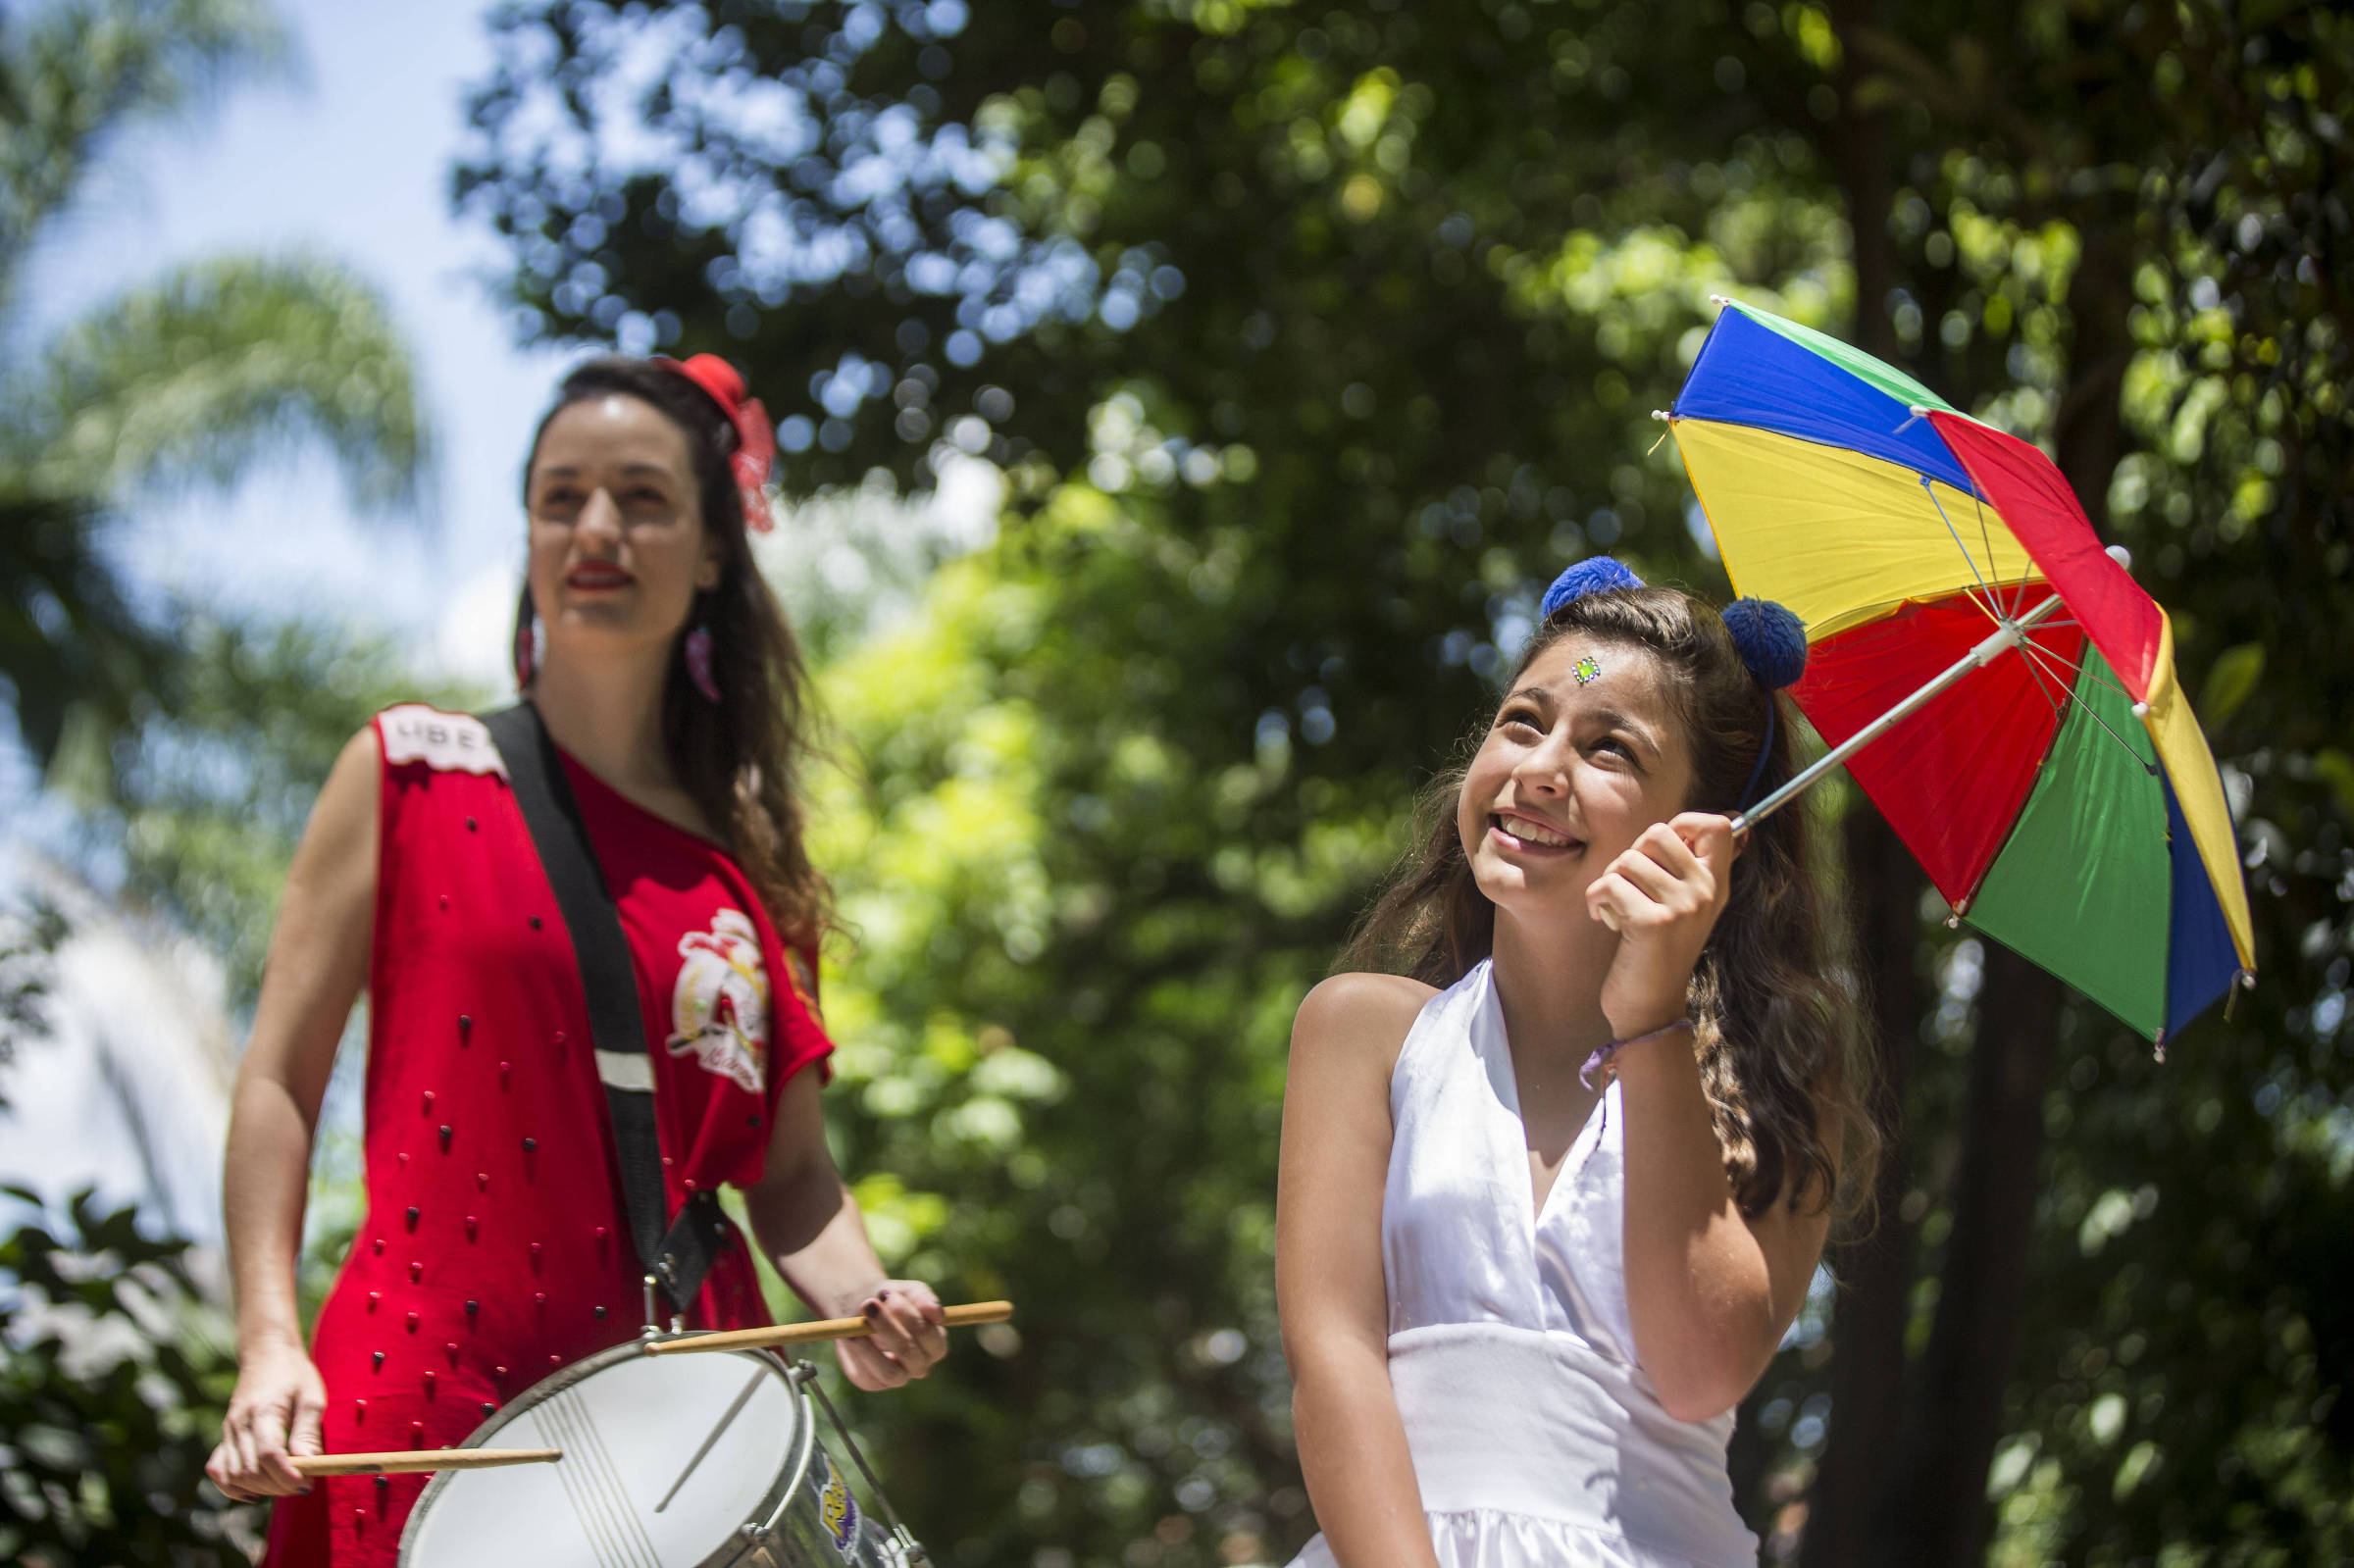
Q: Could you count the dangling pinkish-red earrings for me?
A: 2